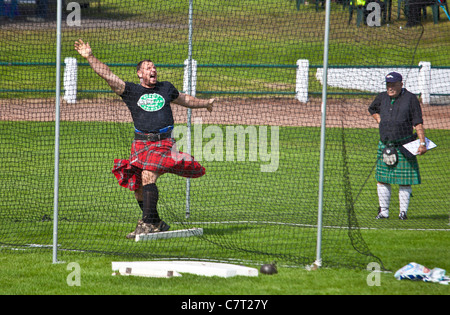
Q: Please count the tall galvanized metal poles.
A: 3